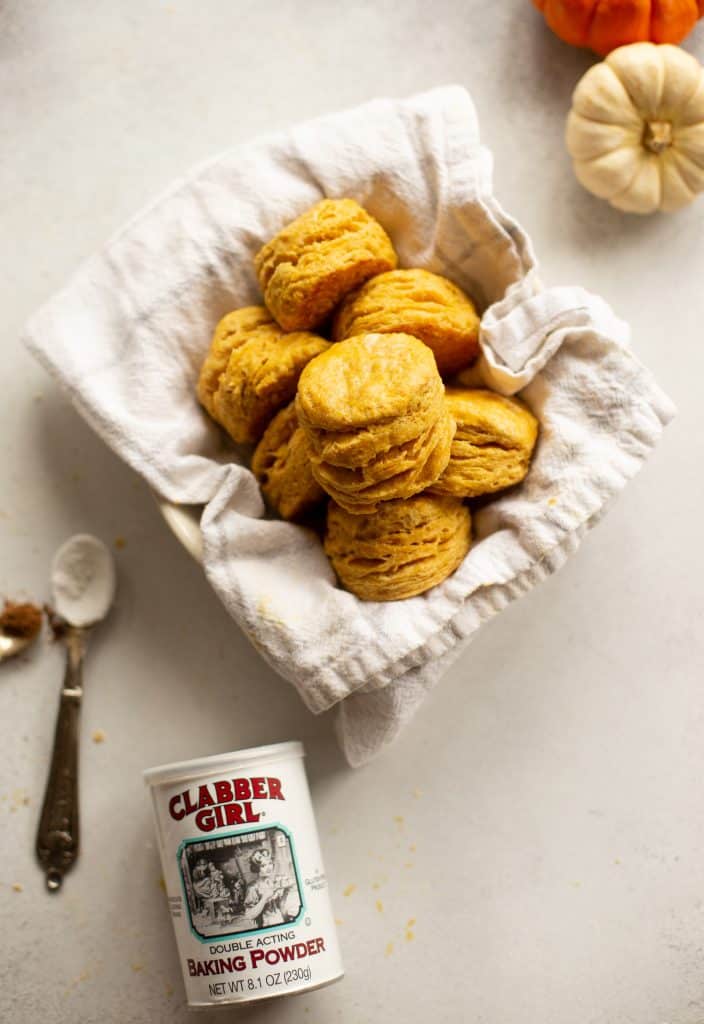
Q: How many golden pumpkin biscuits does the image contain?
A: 7